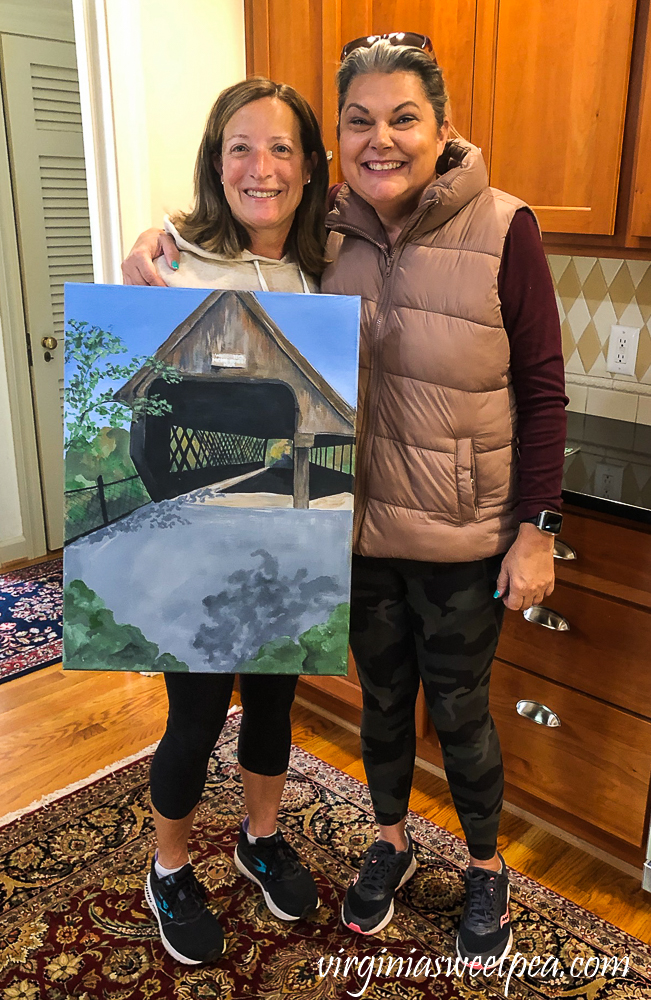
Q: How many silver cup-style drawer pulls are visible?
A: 3